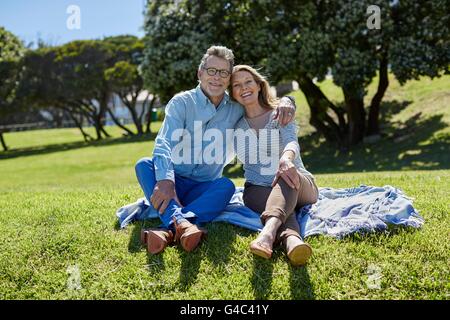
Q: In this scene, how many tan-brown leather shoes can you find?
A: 2